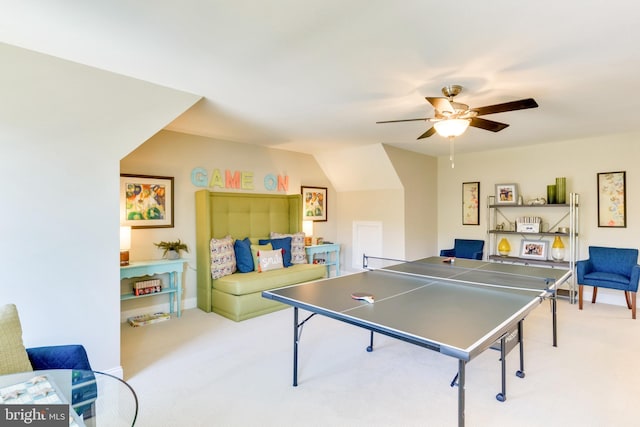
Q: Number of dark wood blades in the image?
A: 5